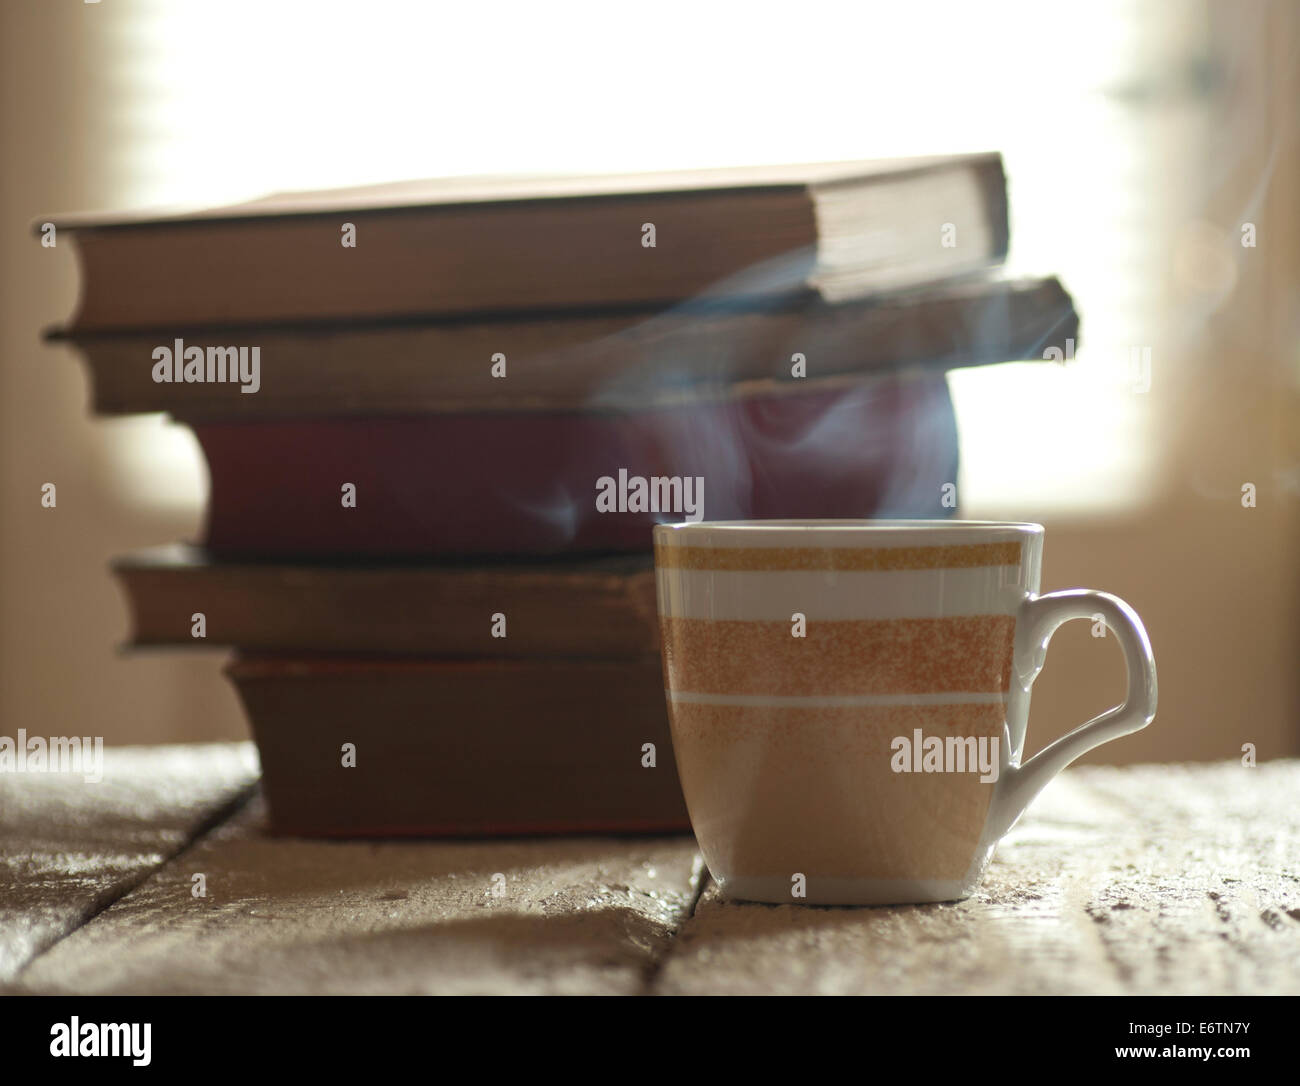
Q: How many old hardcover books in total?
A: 5